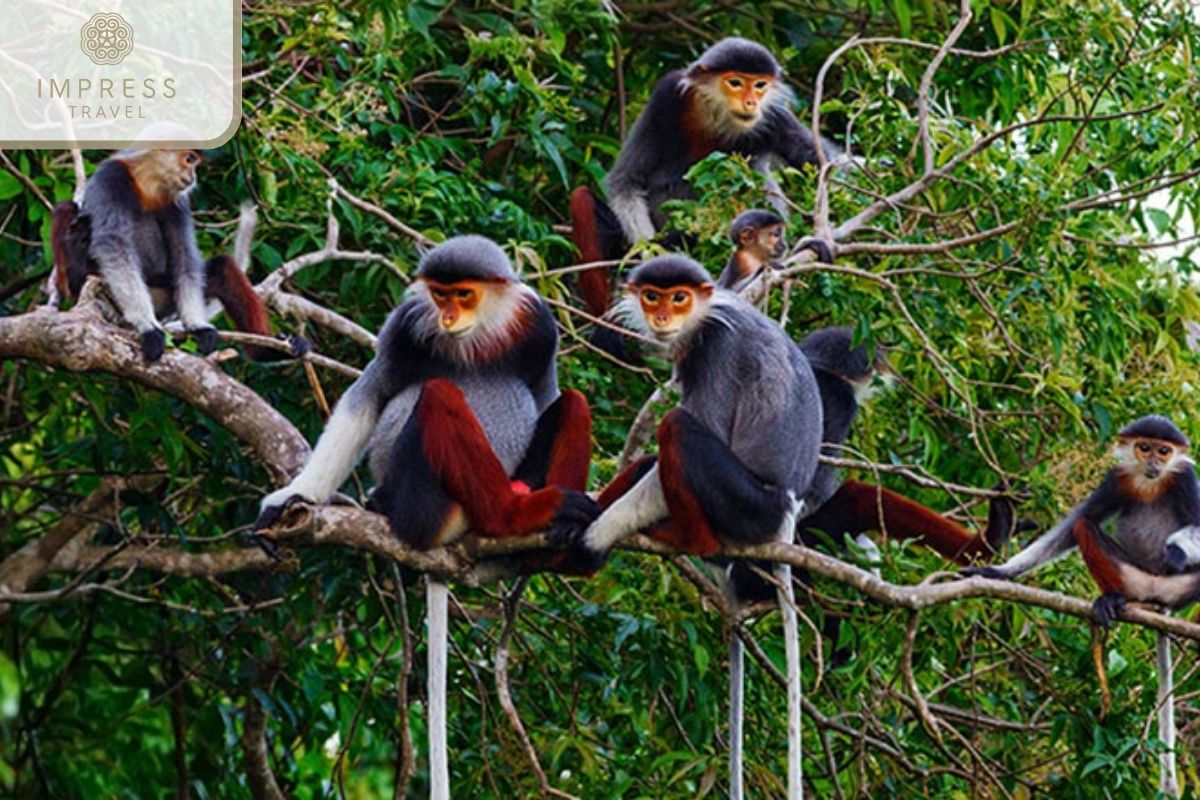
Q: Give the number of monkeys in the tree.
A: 7